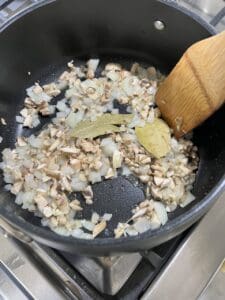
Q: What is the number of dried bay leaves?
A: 2